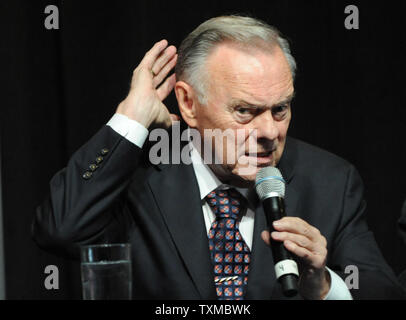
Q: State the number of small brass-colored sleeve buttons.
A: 4